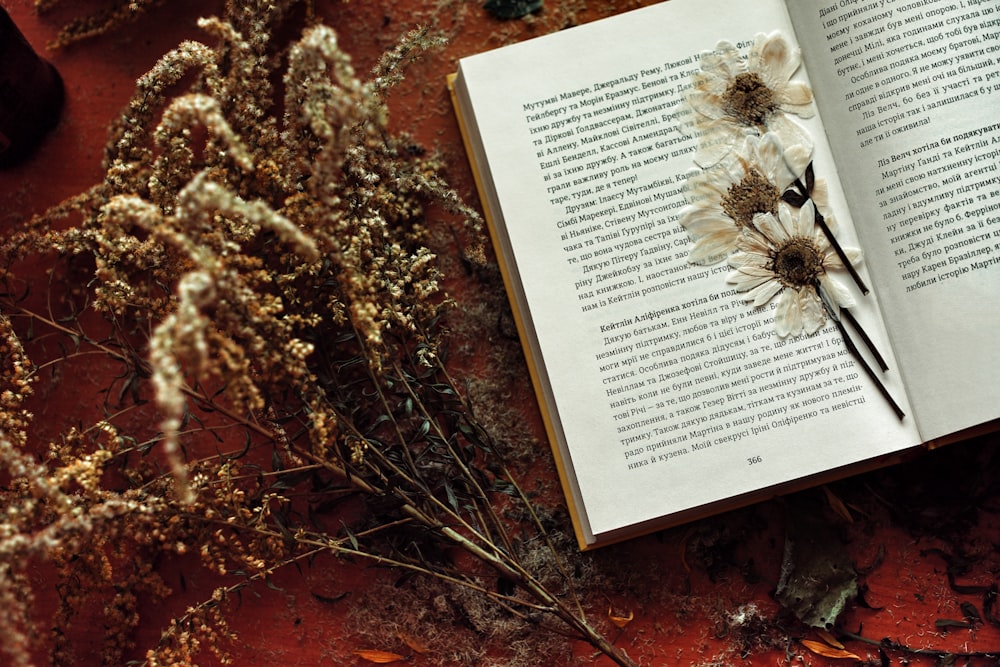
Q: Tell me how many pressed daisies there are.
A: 3